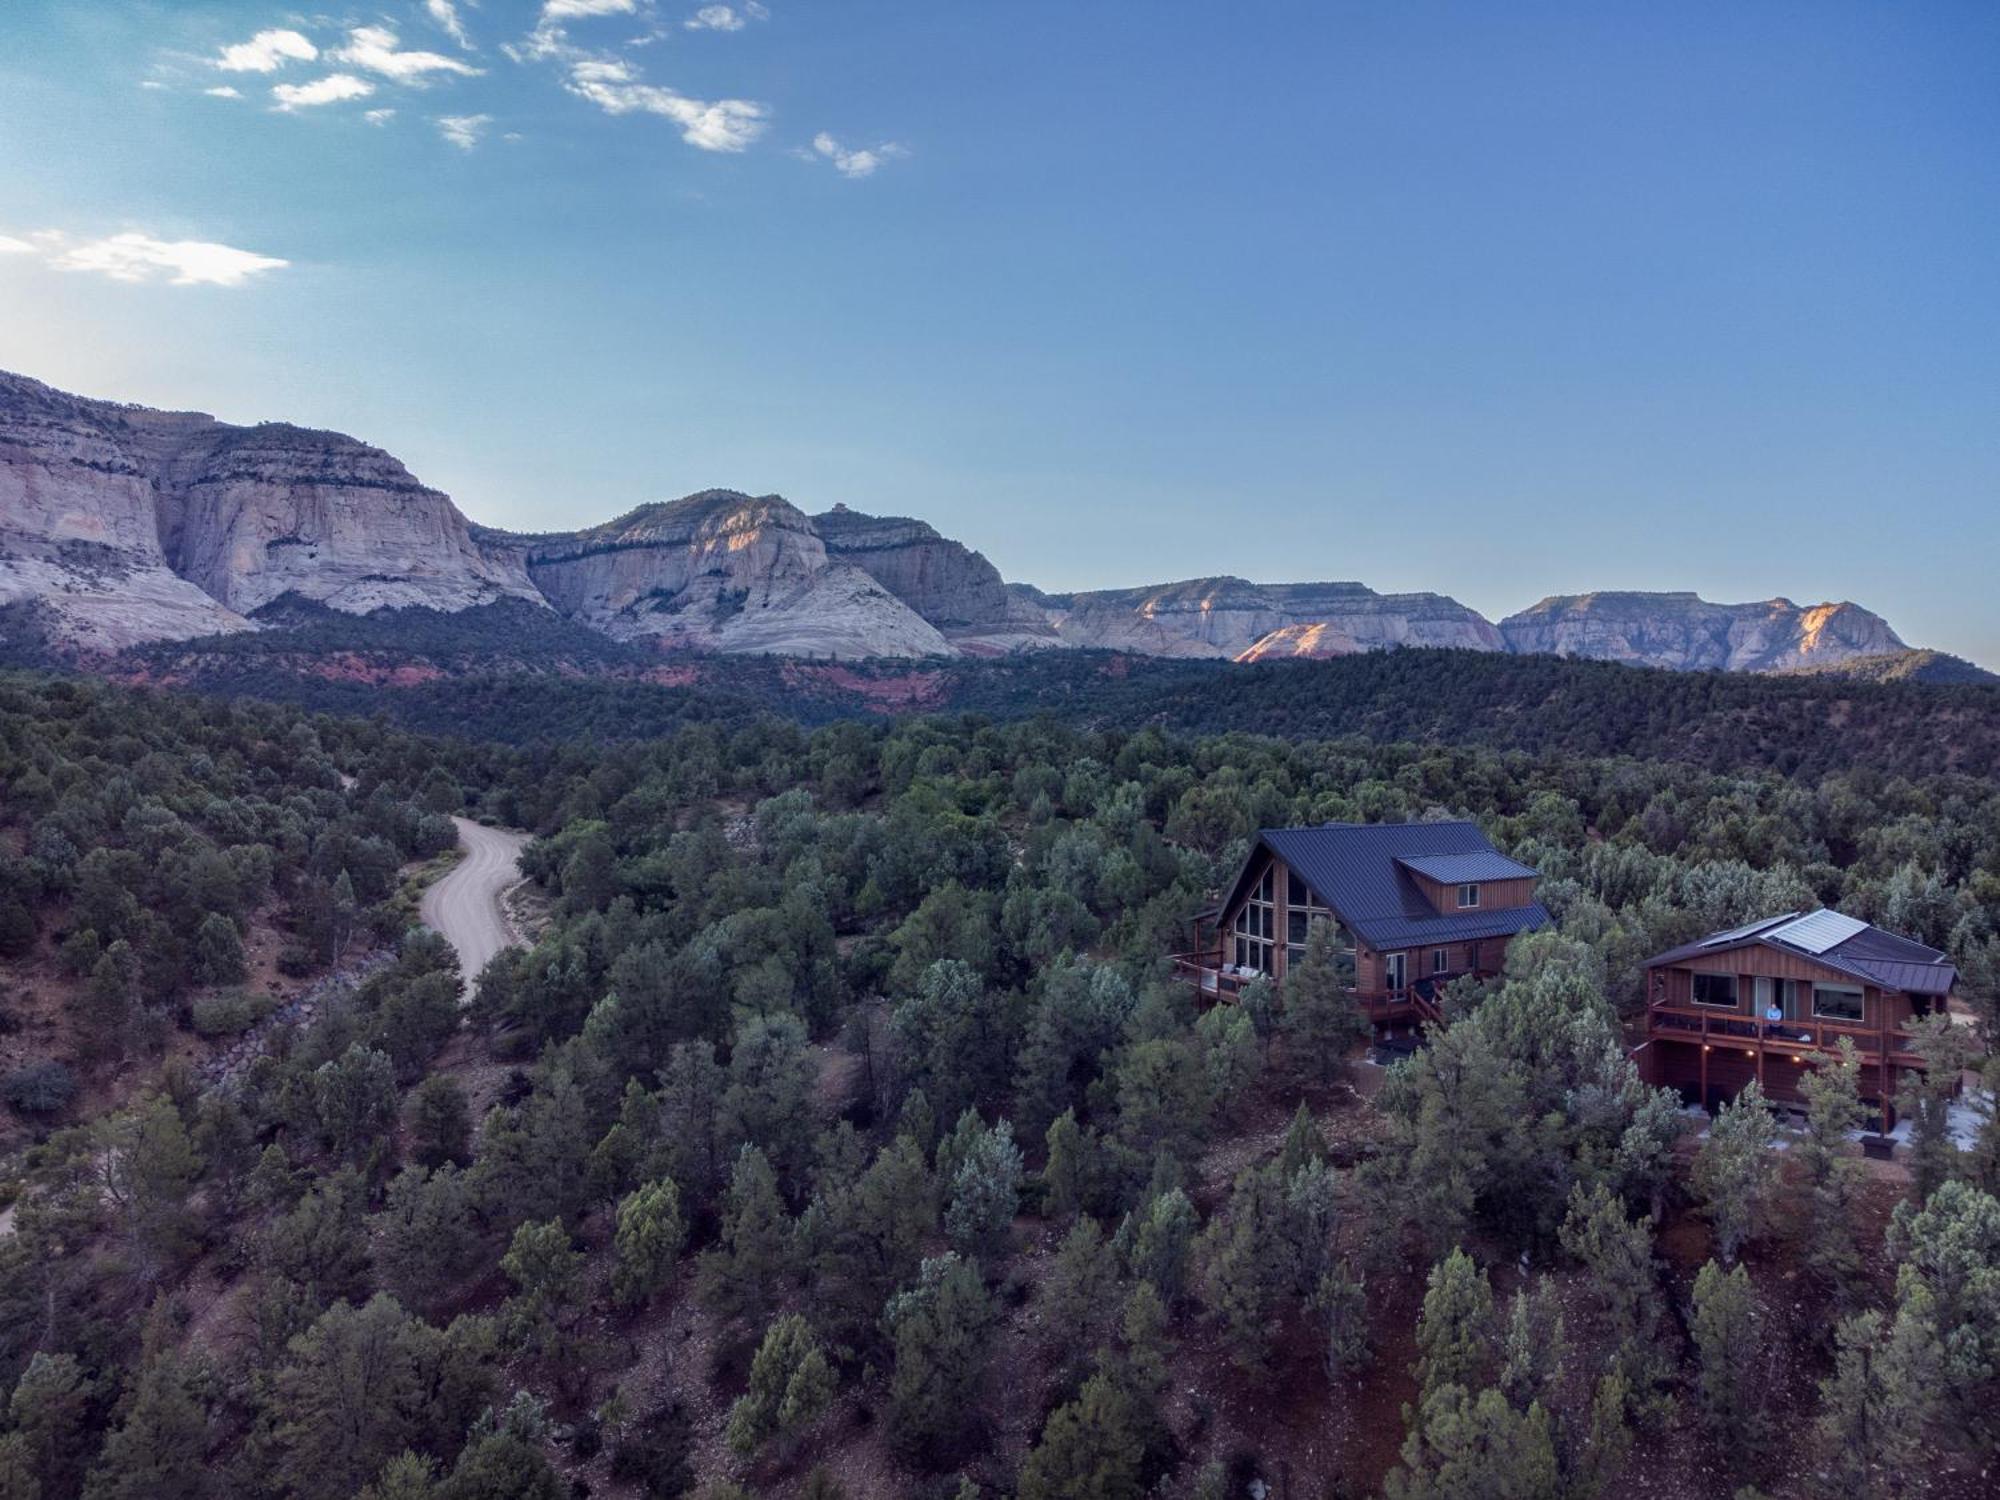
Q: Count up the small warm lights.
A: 4